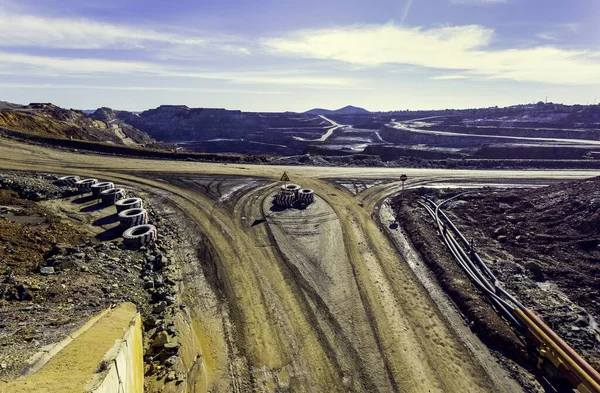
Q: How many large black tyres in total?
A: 10